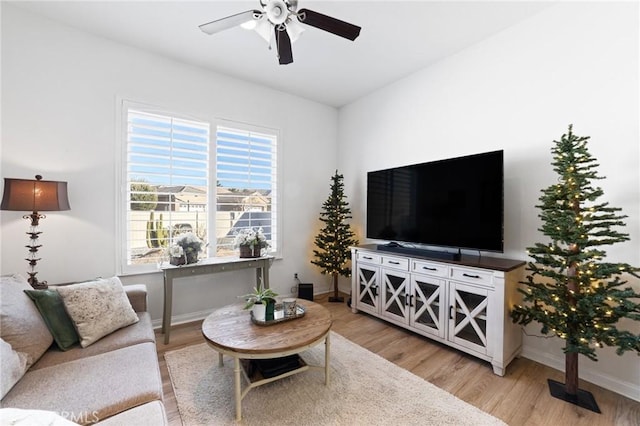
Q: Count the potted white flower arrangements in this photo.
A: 2